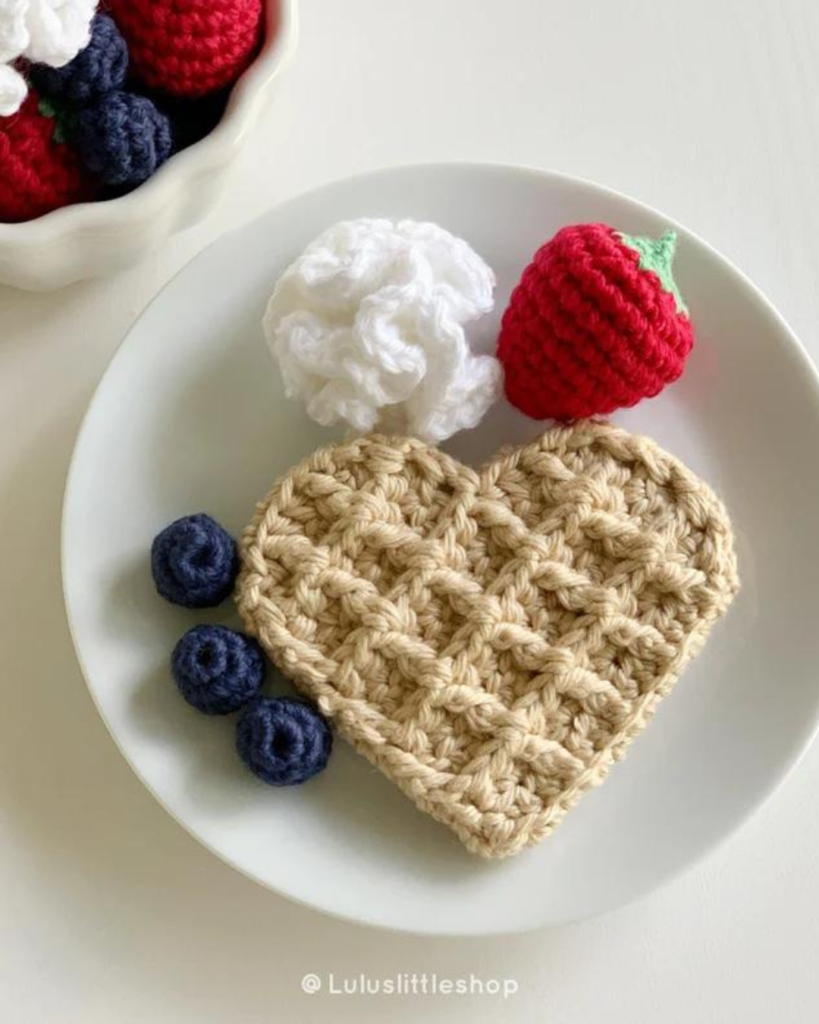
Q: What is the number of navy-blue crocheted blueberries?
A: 5